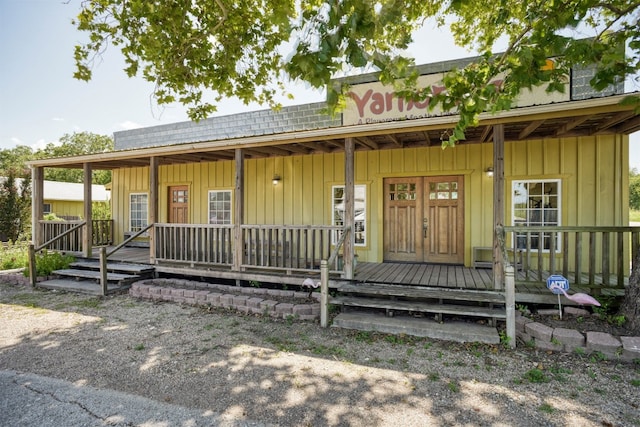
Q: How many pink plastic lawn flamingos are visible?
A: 2